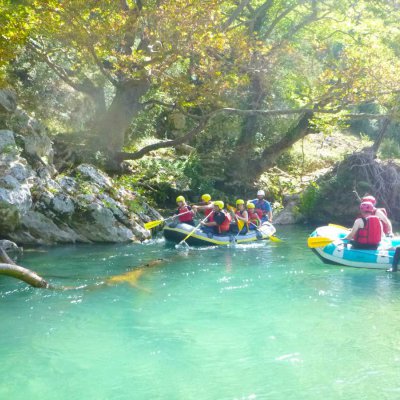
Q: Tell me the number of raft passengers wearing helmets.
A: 8